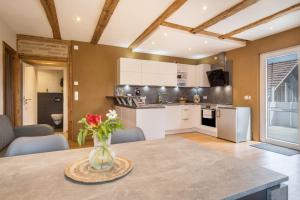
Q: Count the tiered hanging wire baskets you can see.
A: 0